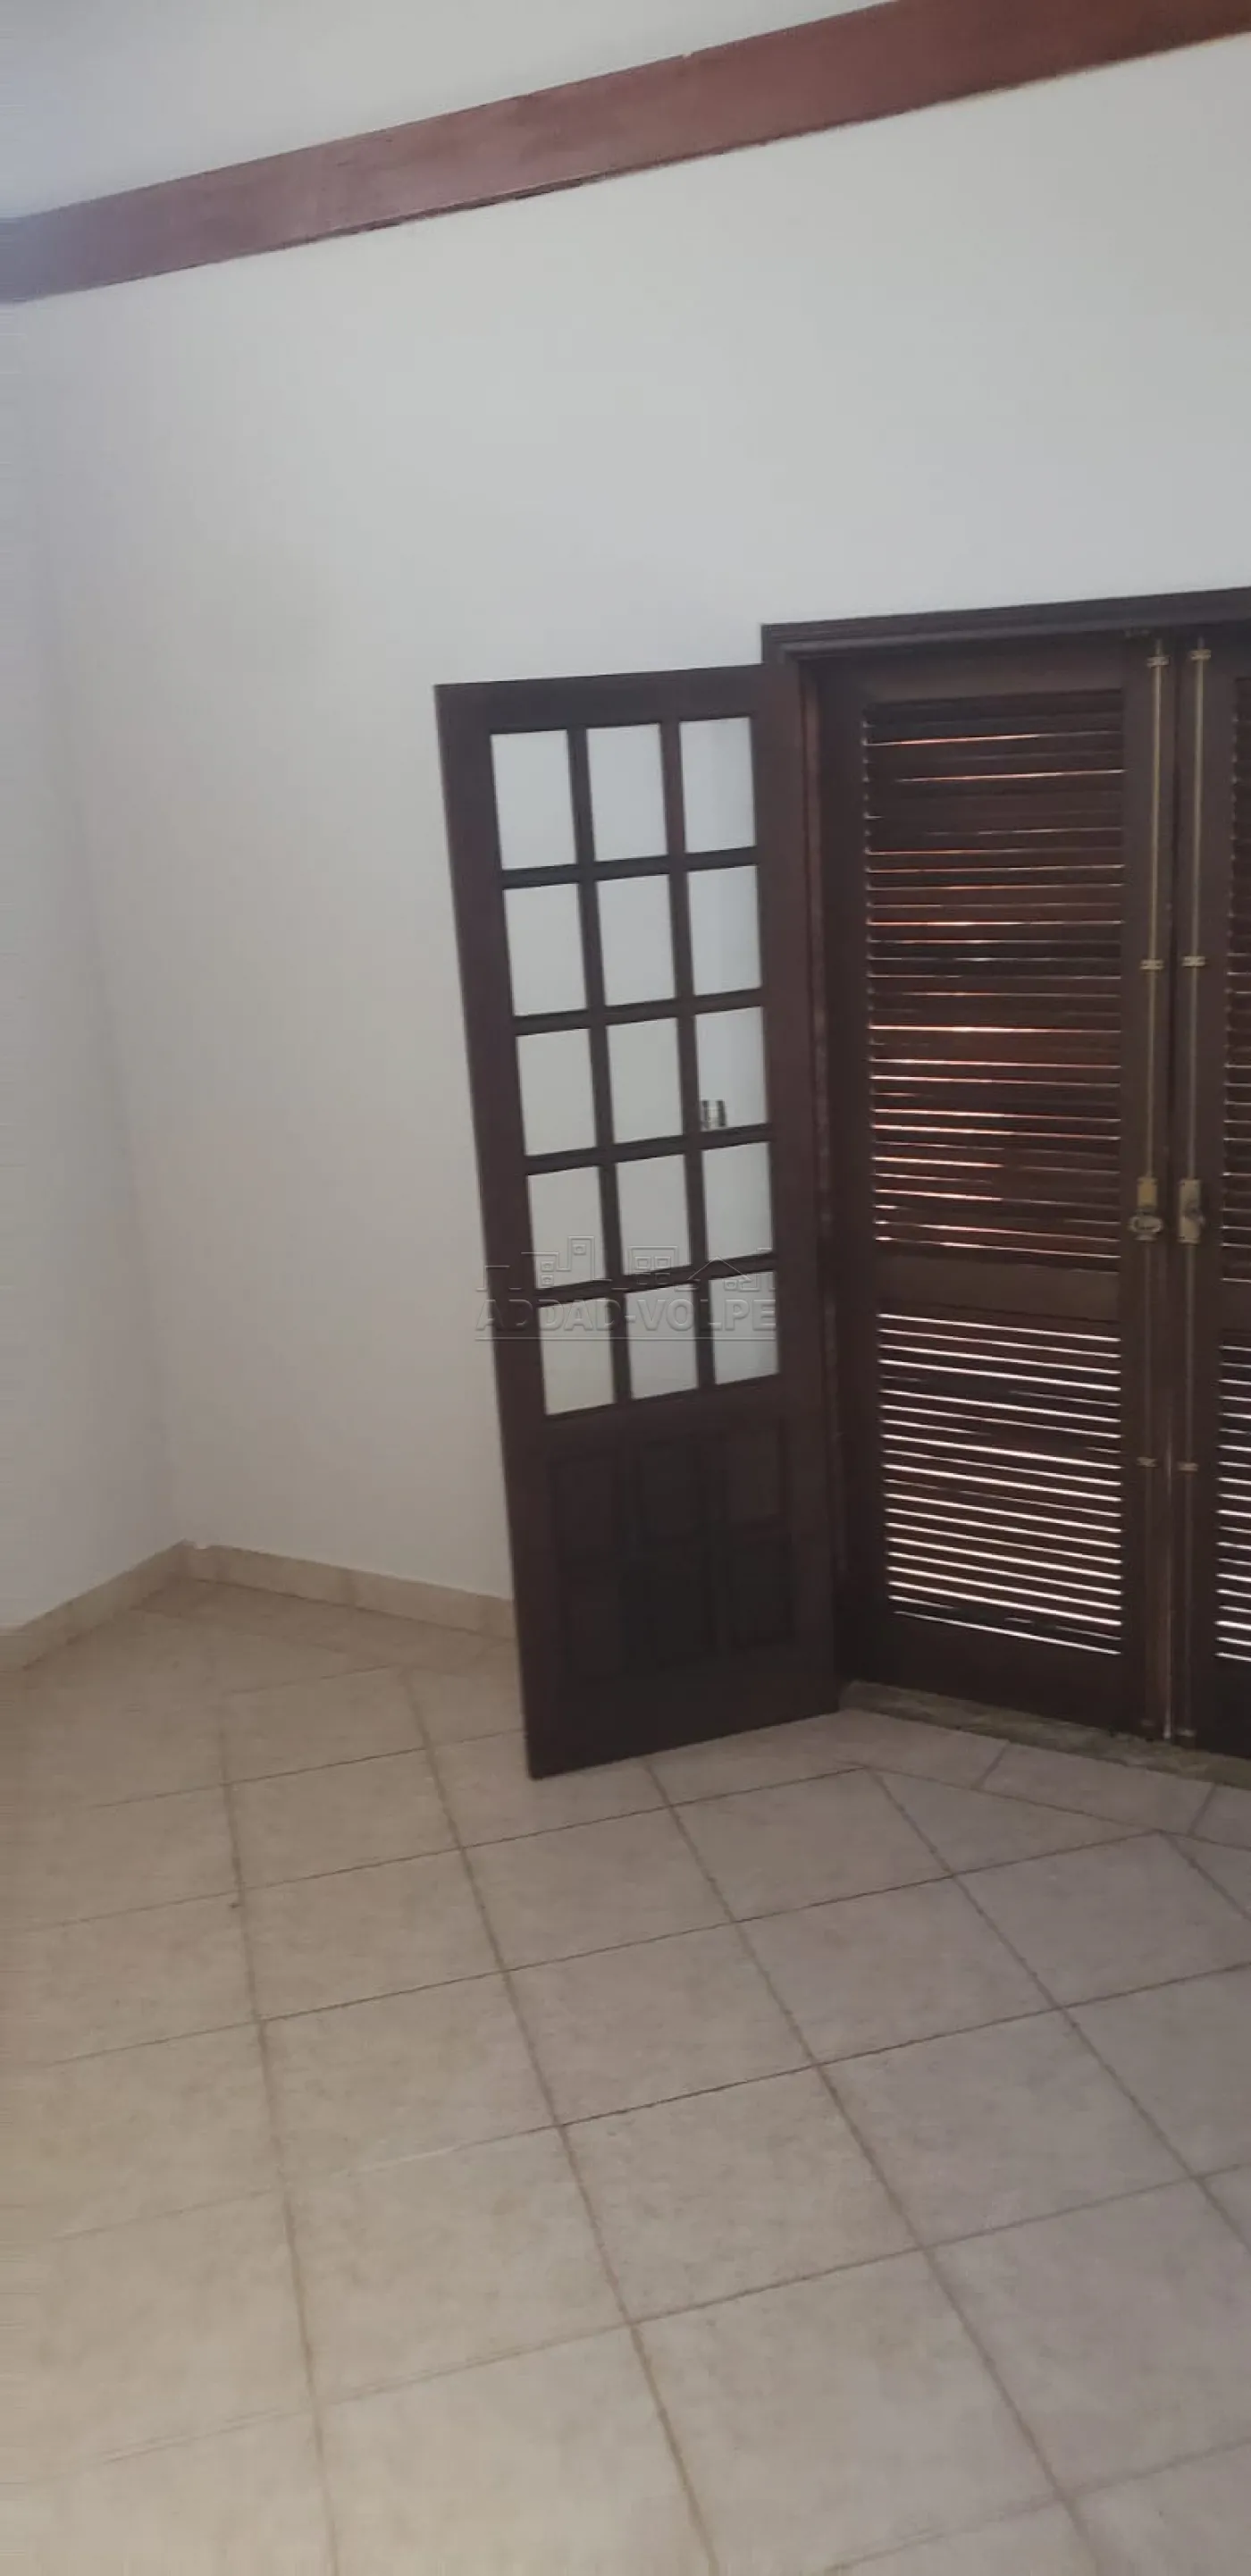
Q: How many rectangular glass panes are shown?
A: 15